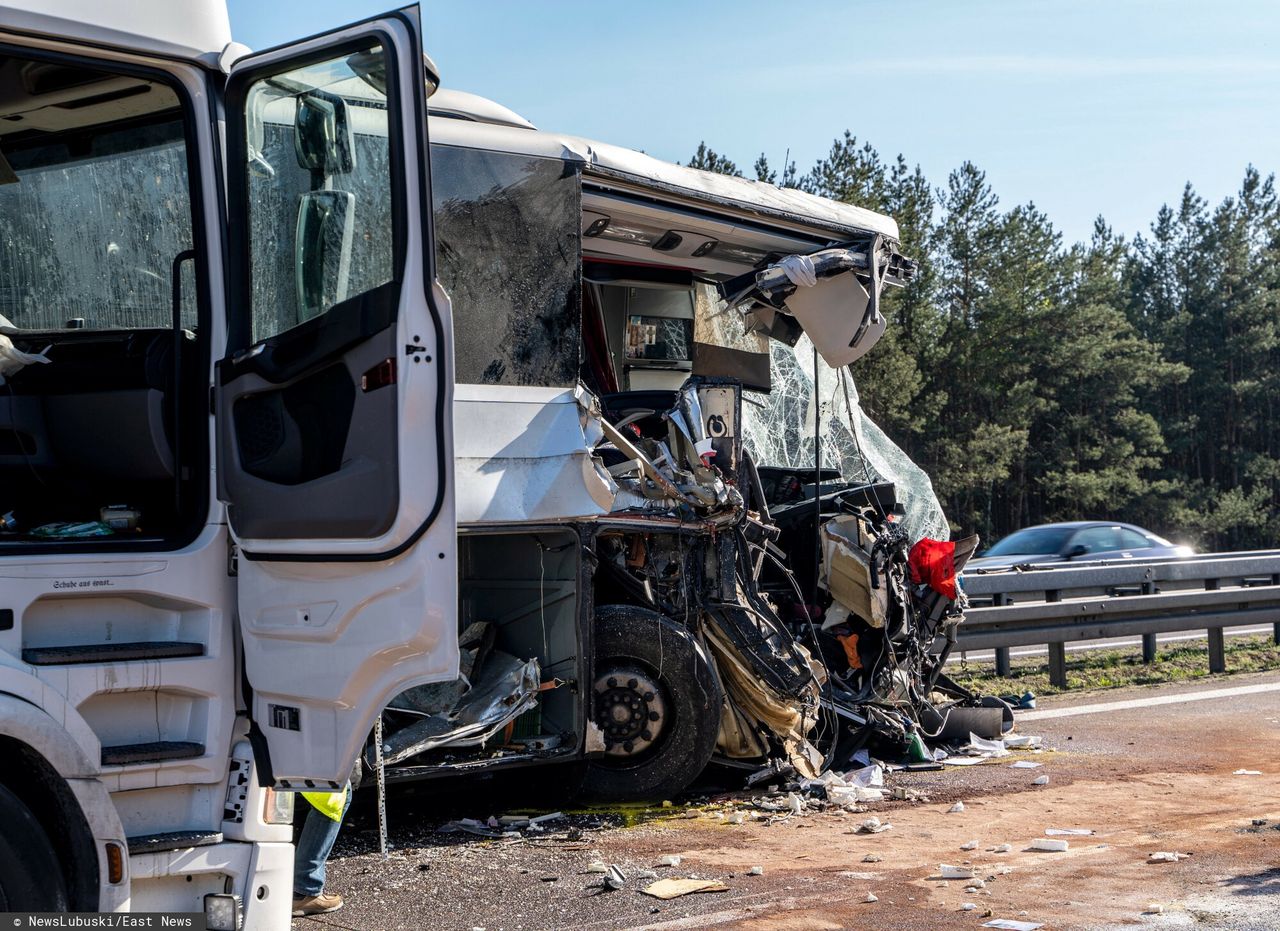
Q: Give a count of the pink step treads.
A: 0